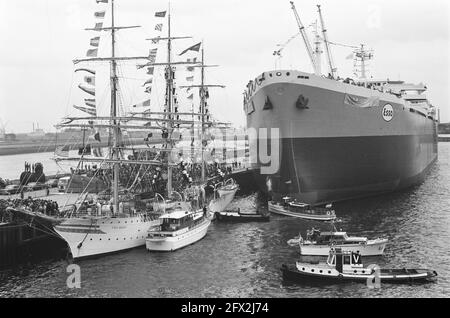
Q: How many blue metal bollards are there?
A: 0